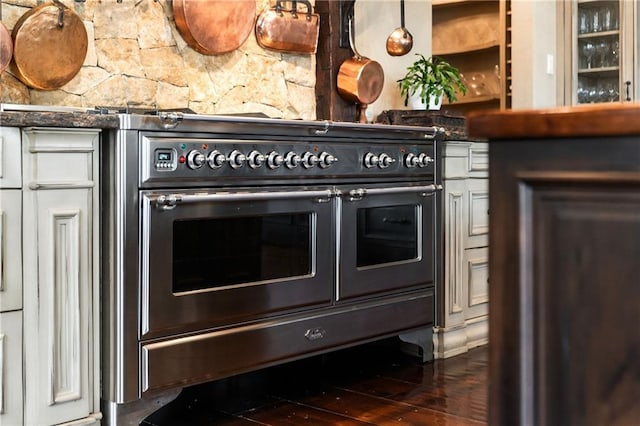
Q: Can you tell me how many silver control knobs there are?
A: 12